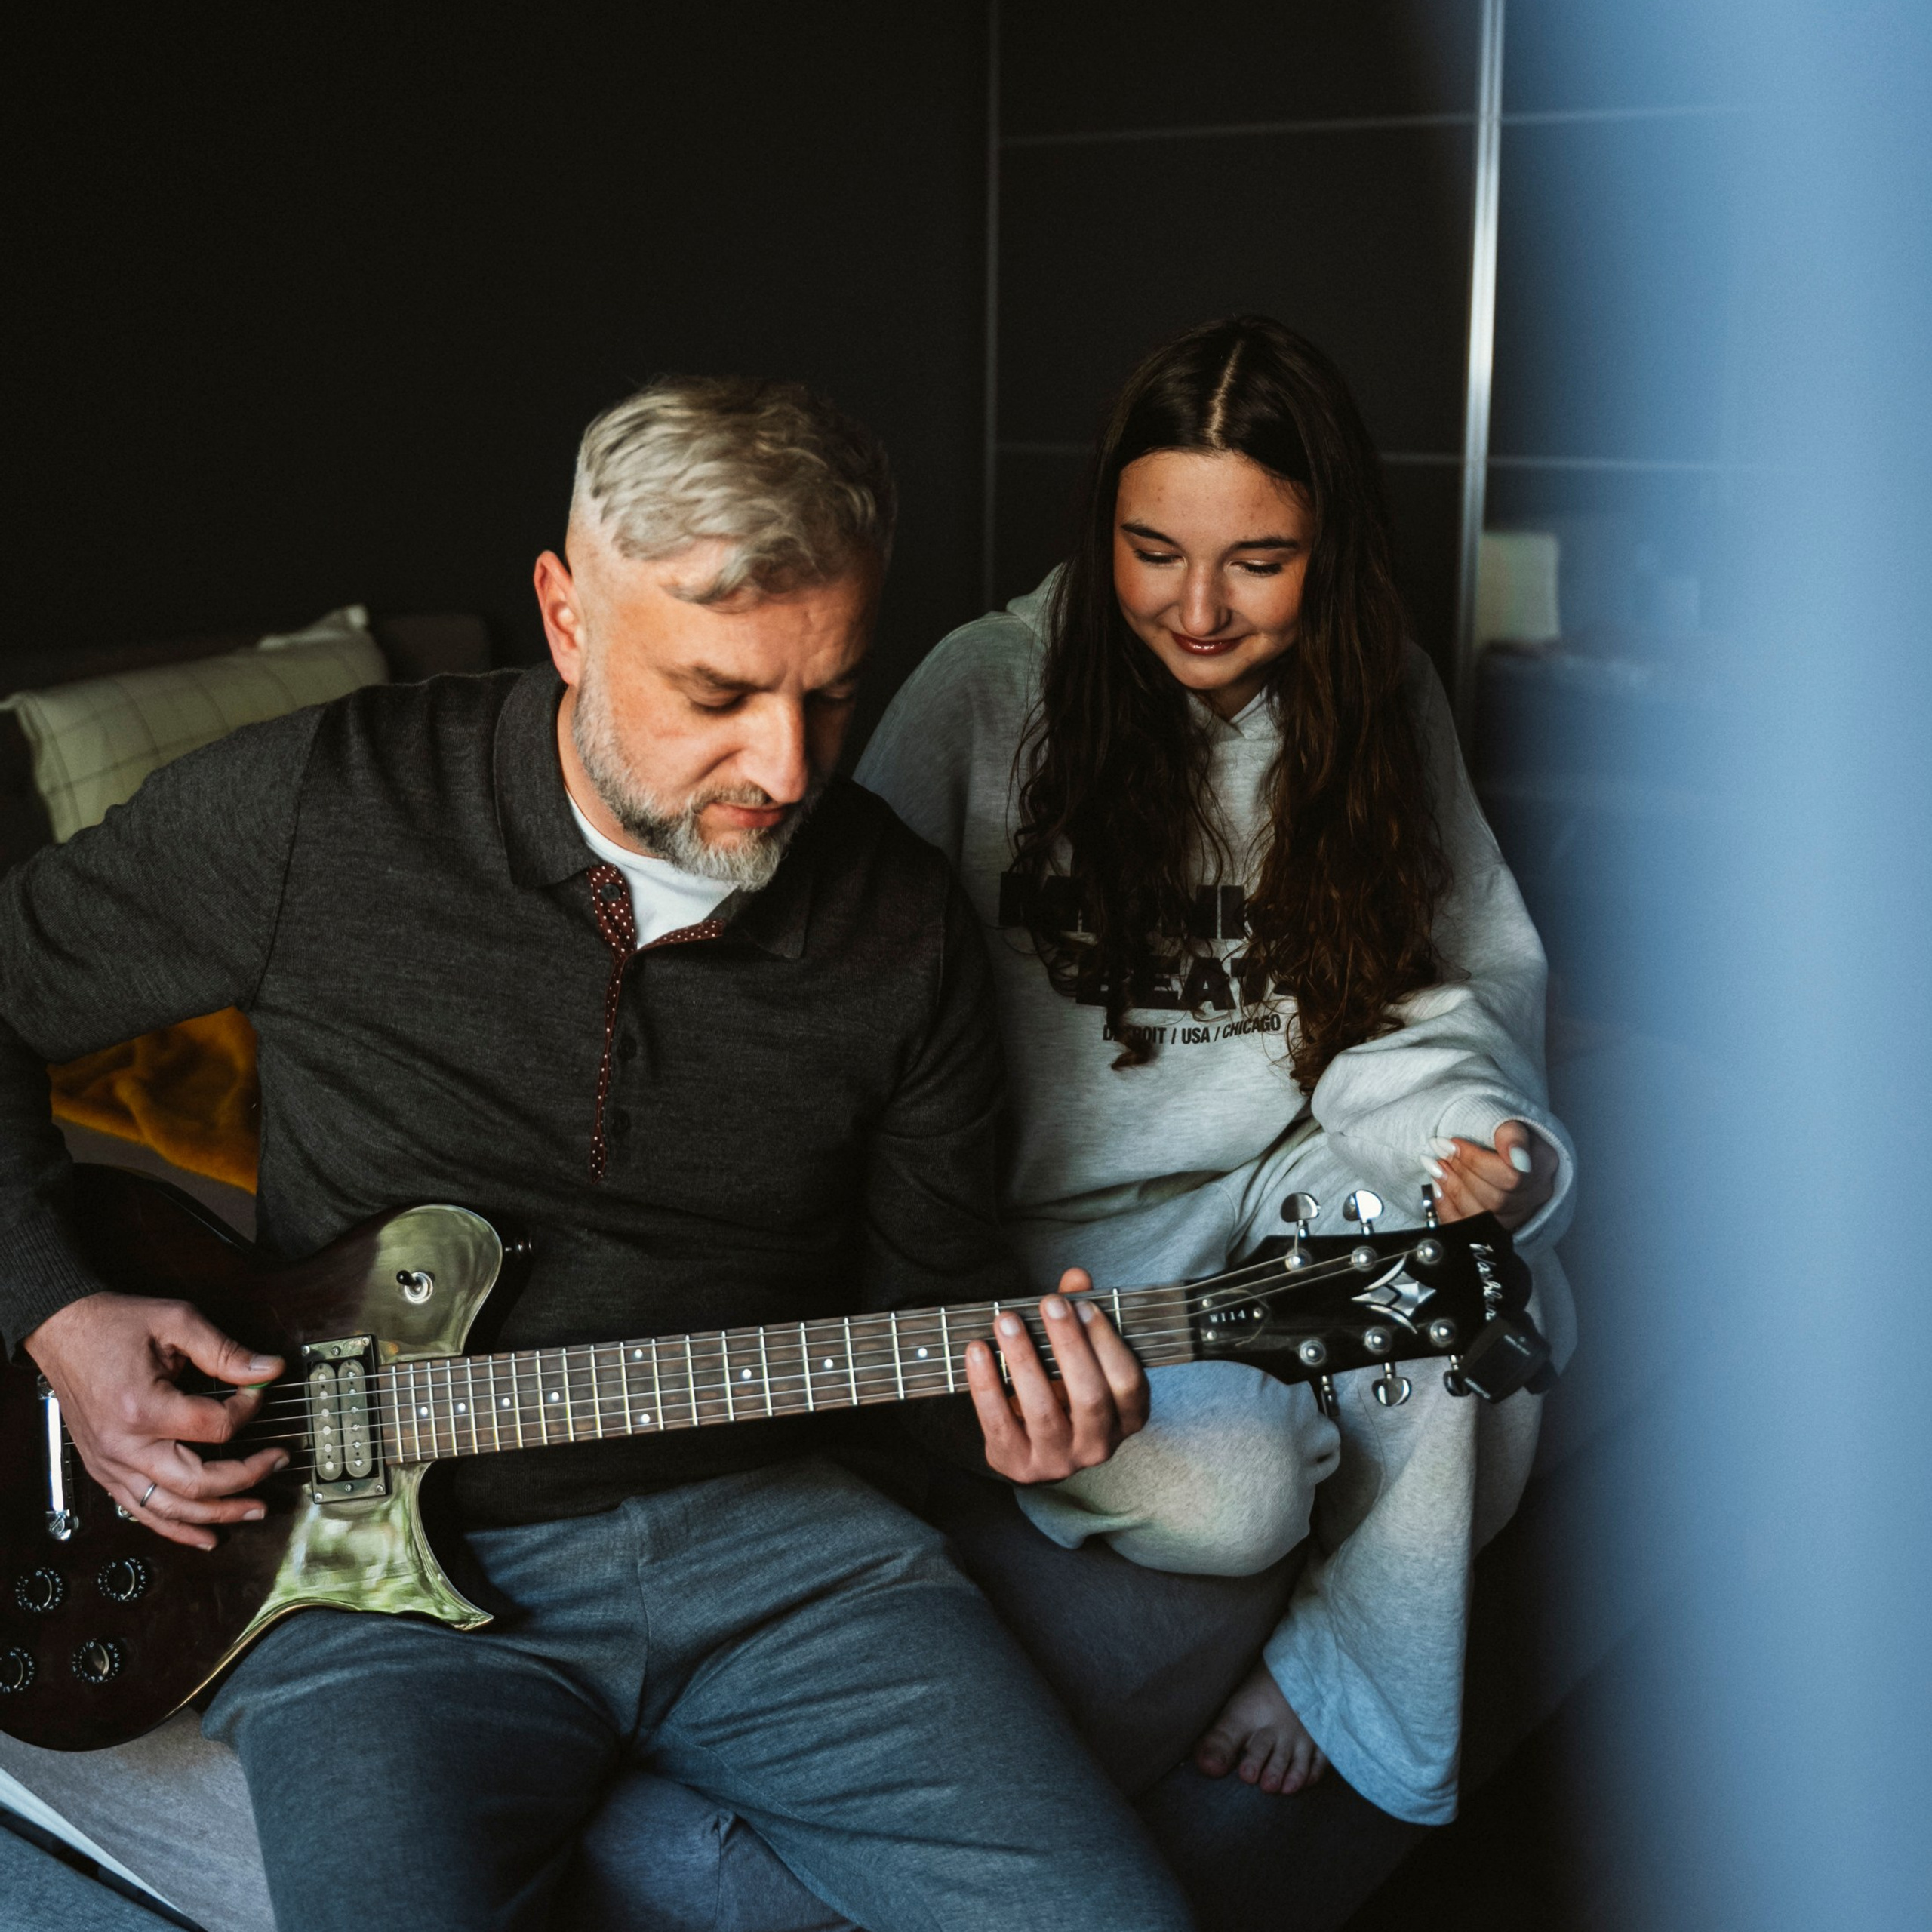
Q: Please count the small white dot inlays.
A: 9